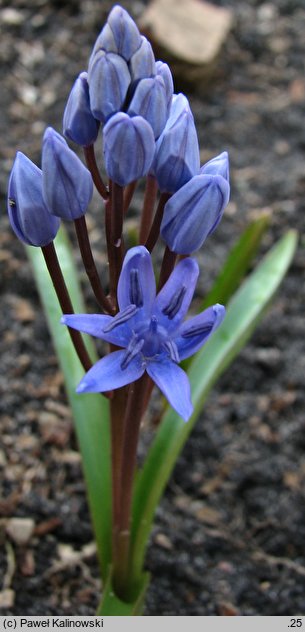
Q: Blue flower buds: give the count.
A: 14